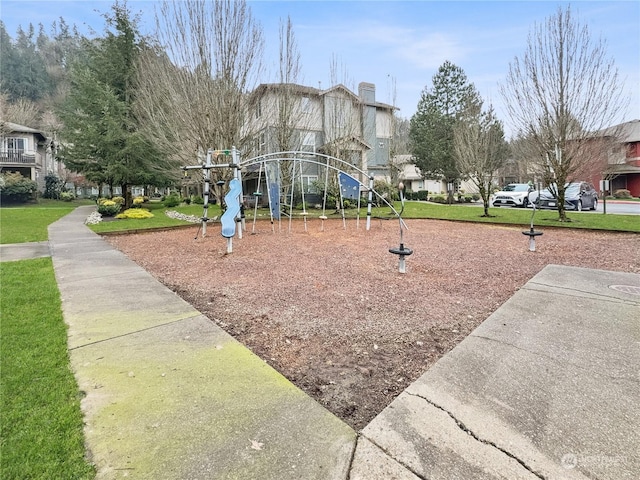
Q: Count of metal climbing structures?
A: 1